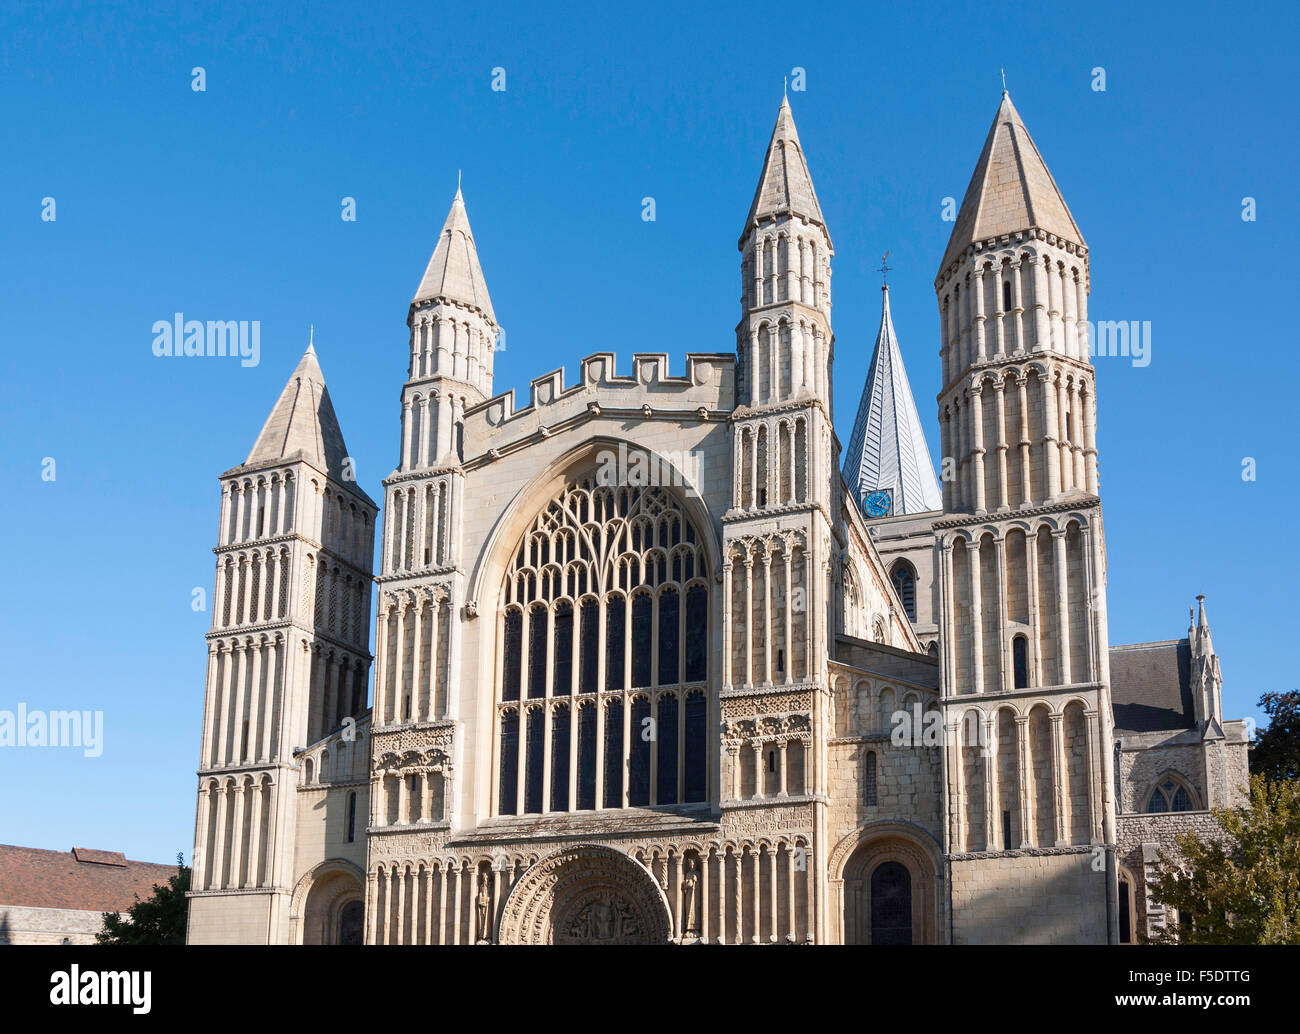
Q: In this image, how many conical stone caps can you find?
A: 4